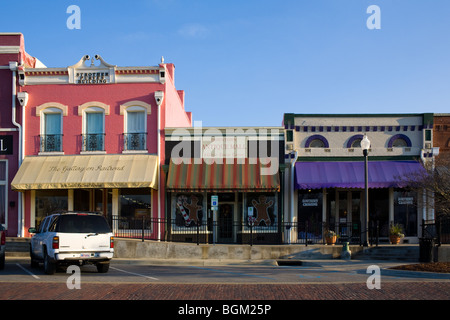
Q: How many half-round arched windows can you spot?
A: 3